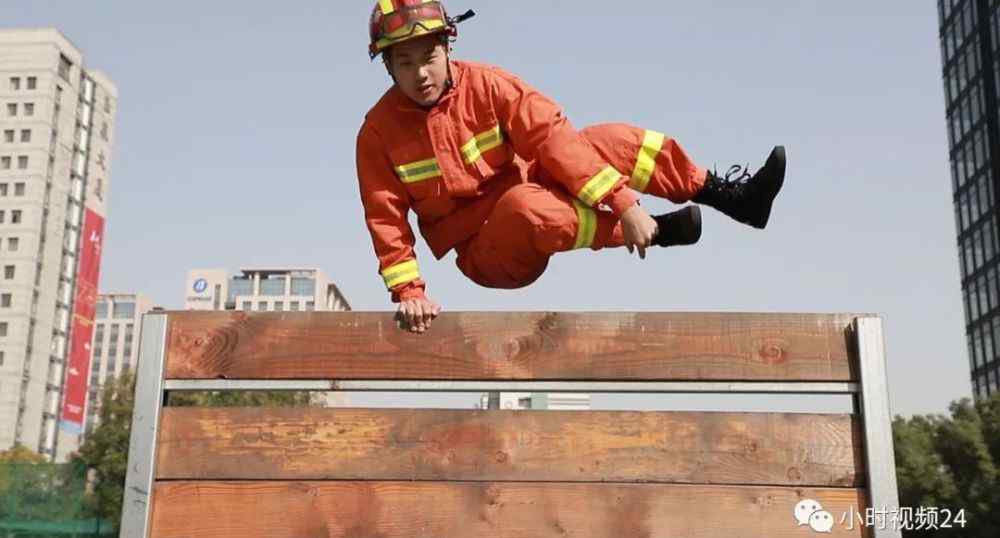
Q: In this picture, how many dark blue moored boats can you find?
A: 0